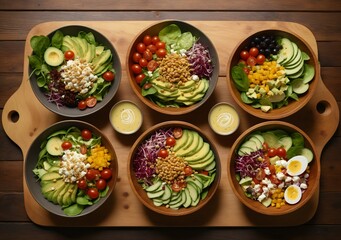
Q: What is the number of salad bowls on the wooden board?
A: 6